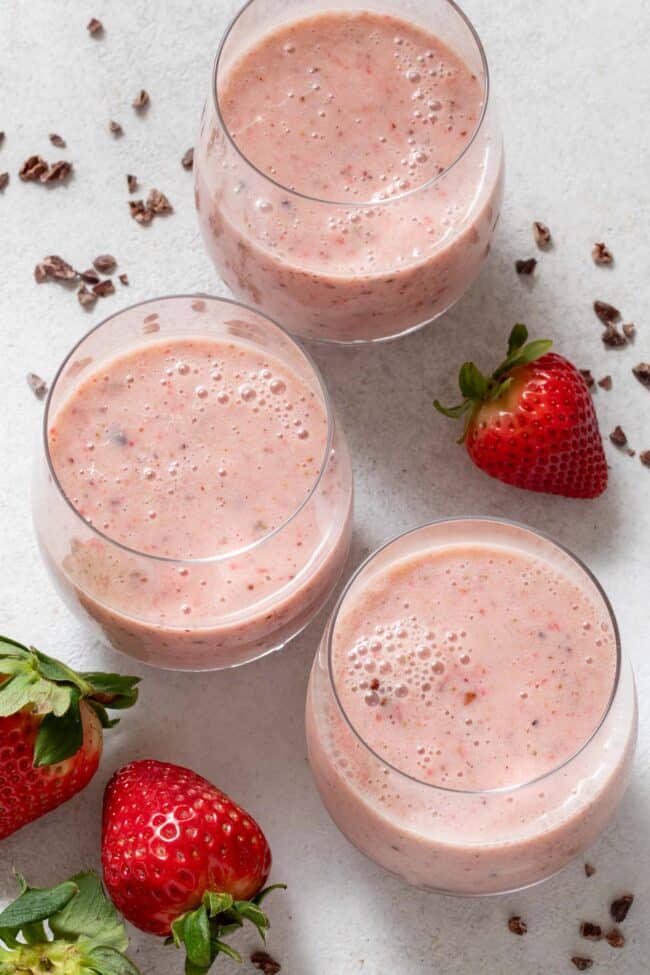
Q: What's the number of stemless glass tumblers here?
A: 3